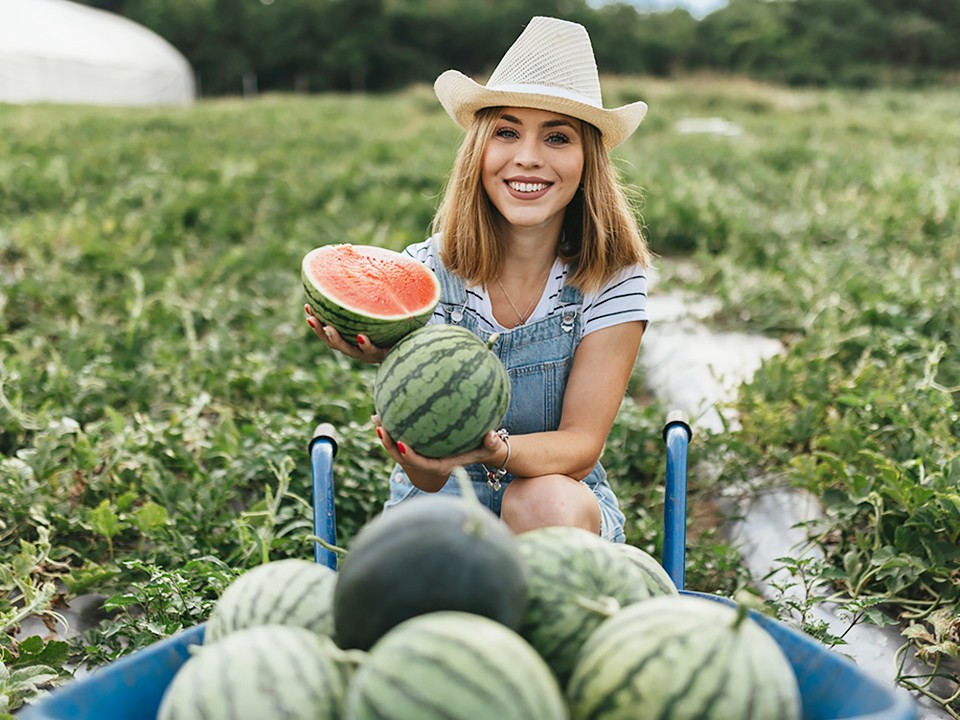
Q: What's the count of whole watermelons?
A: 8